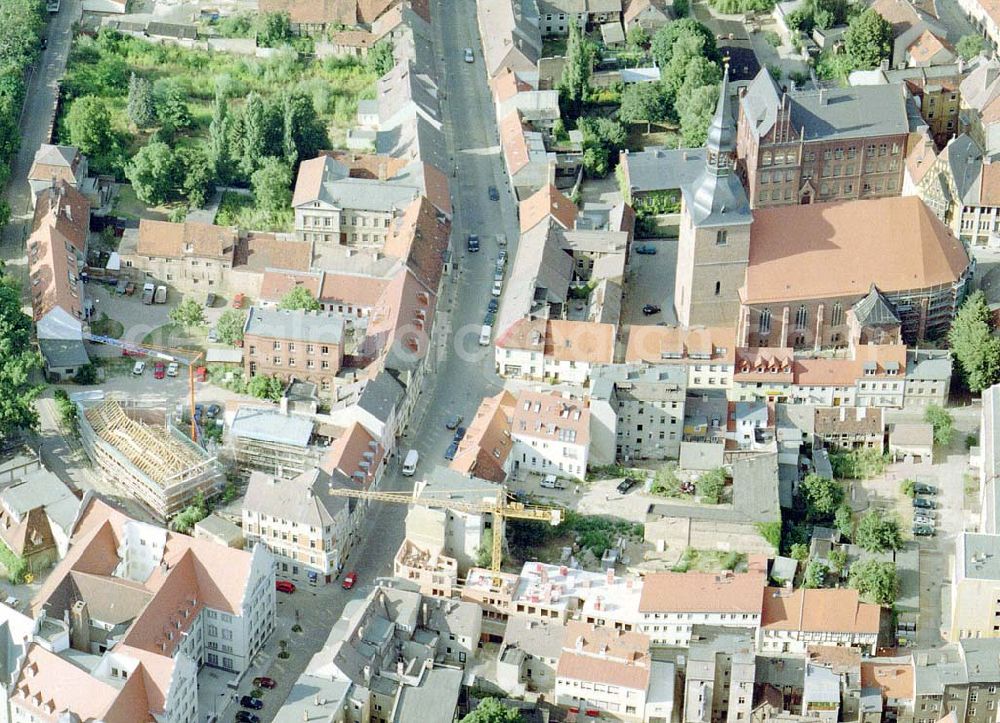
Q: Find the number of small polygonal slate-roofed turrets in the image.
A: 1